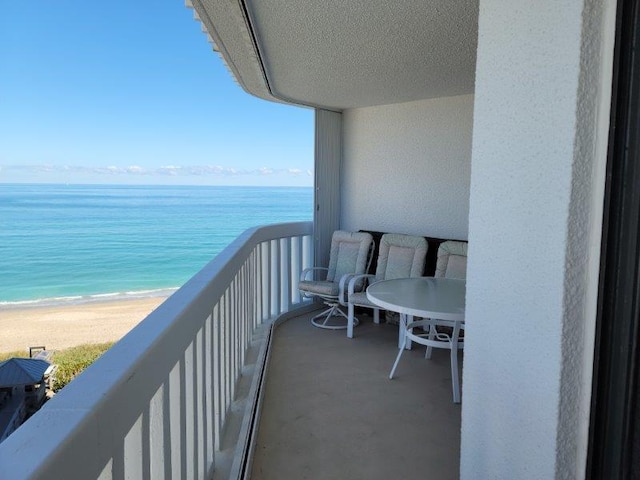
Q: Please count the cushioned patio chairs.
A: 3